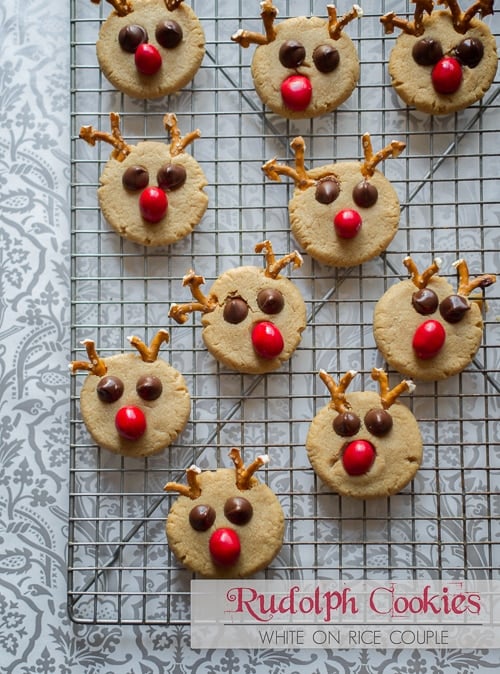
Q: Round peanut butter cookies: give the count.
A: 10